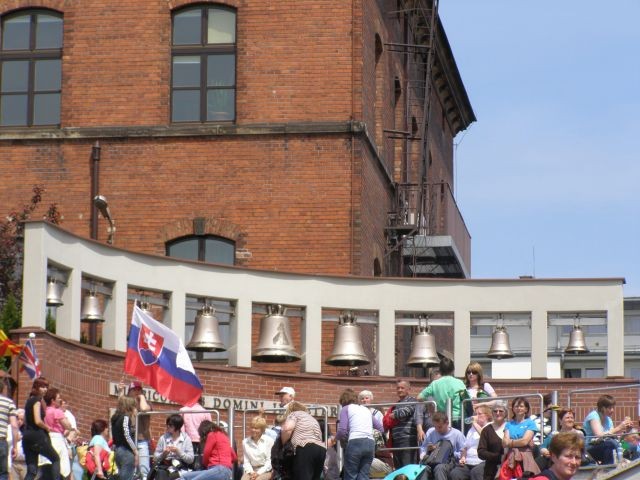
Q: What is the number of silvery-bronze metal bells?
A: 9